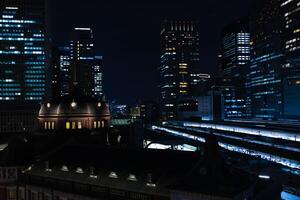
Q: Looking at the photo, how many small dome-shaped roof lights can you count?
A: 4